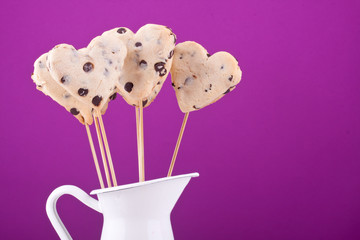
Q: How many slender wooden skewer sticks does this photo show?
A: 6